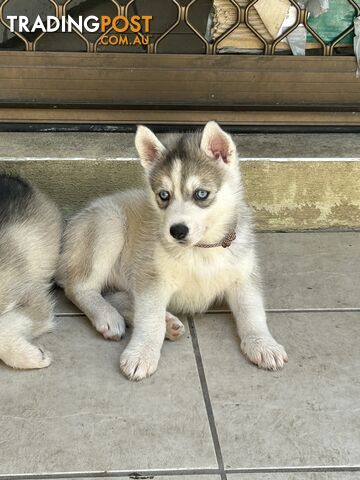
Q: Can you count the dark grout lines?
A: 3